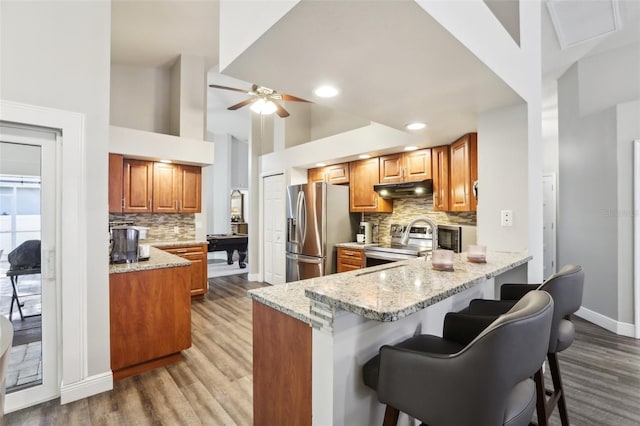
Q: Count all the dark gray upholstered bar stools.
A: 2